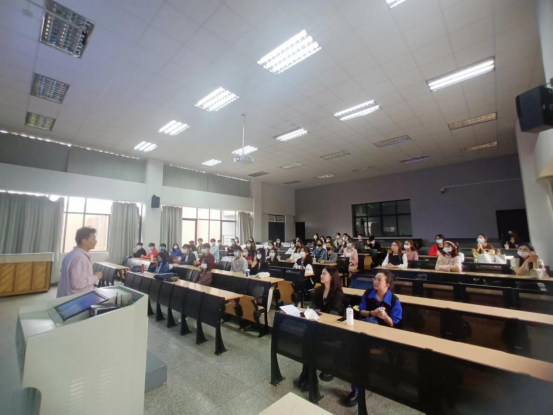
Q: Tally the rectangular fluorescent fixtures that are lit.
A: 10